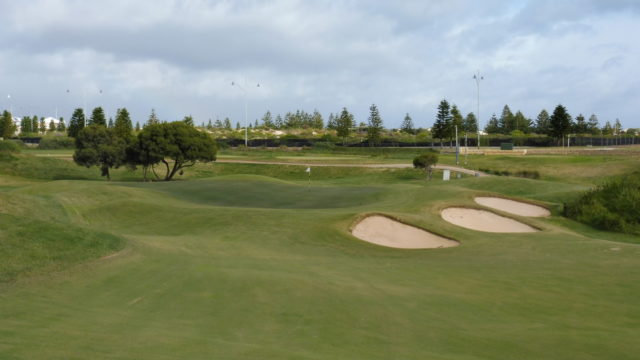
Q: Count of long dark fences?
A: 1